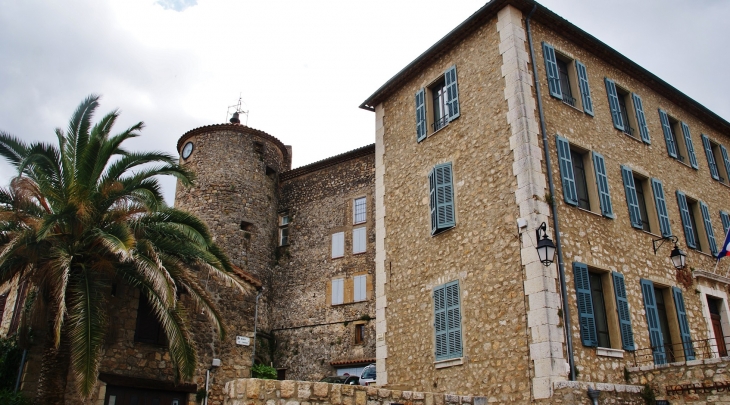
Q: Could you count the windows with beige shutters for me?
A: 4